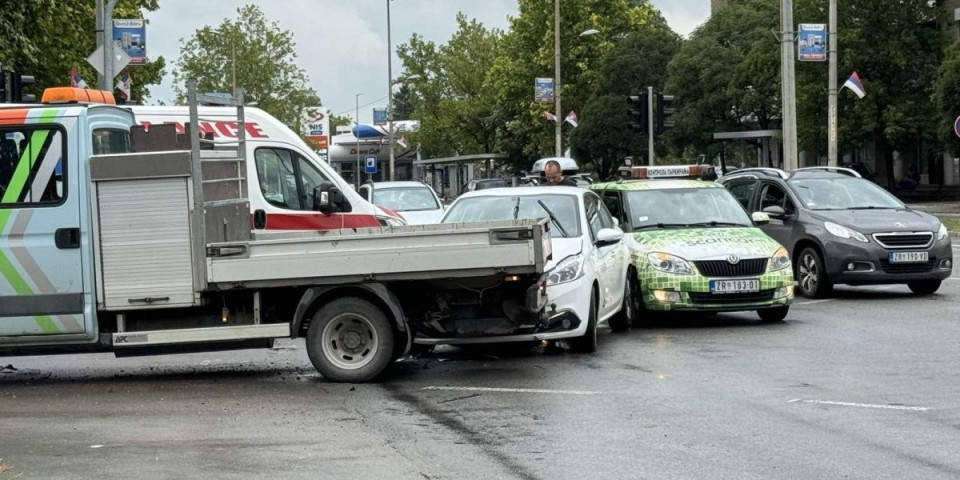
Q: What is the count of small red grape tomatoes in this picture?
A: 0